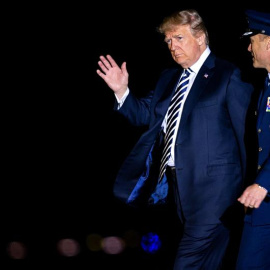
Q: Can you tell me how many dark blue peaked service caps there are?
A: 1